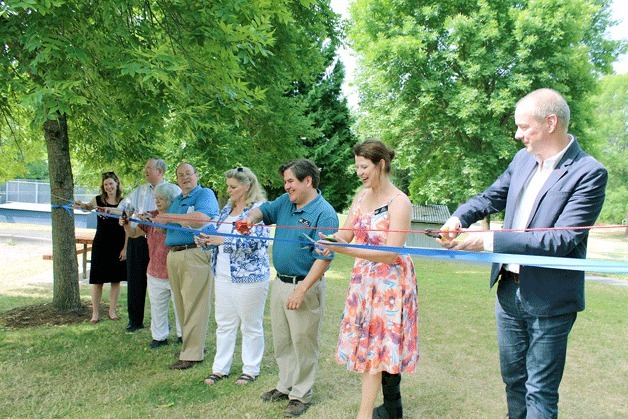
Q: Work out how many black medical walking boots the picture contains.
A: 1